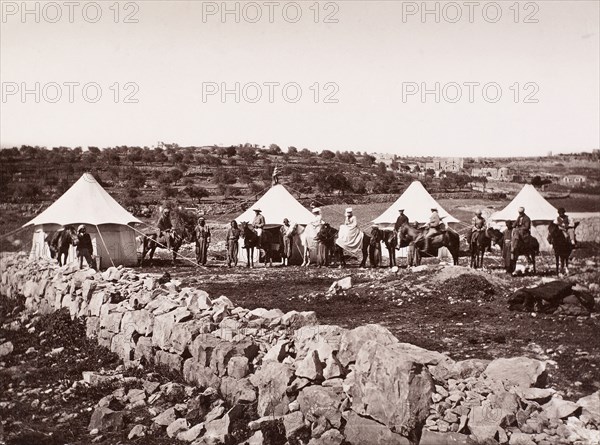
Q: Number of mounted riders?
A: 9